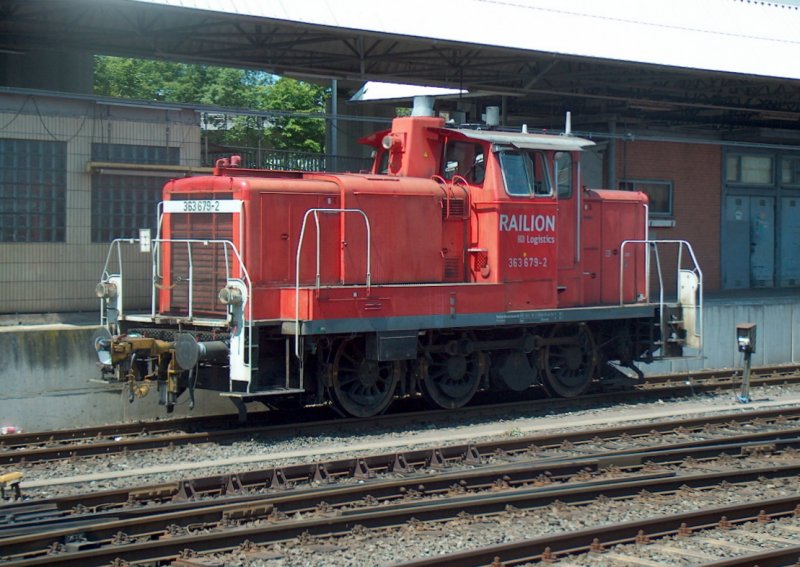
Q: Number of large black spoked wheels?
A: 3